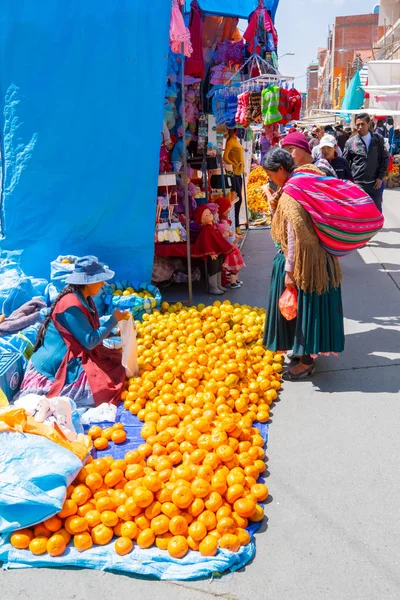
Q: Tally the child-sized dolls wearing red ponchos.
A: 1